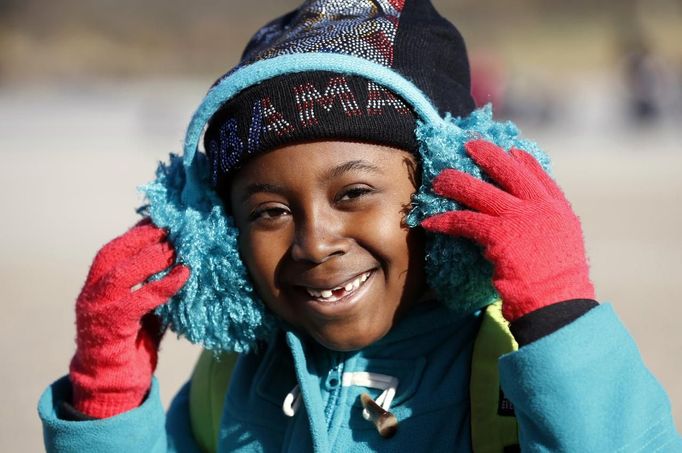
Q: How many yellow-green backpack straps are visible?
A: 2